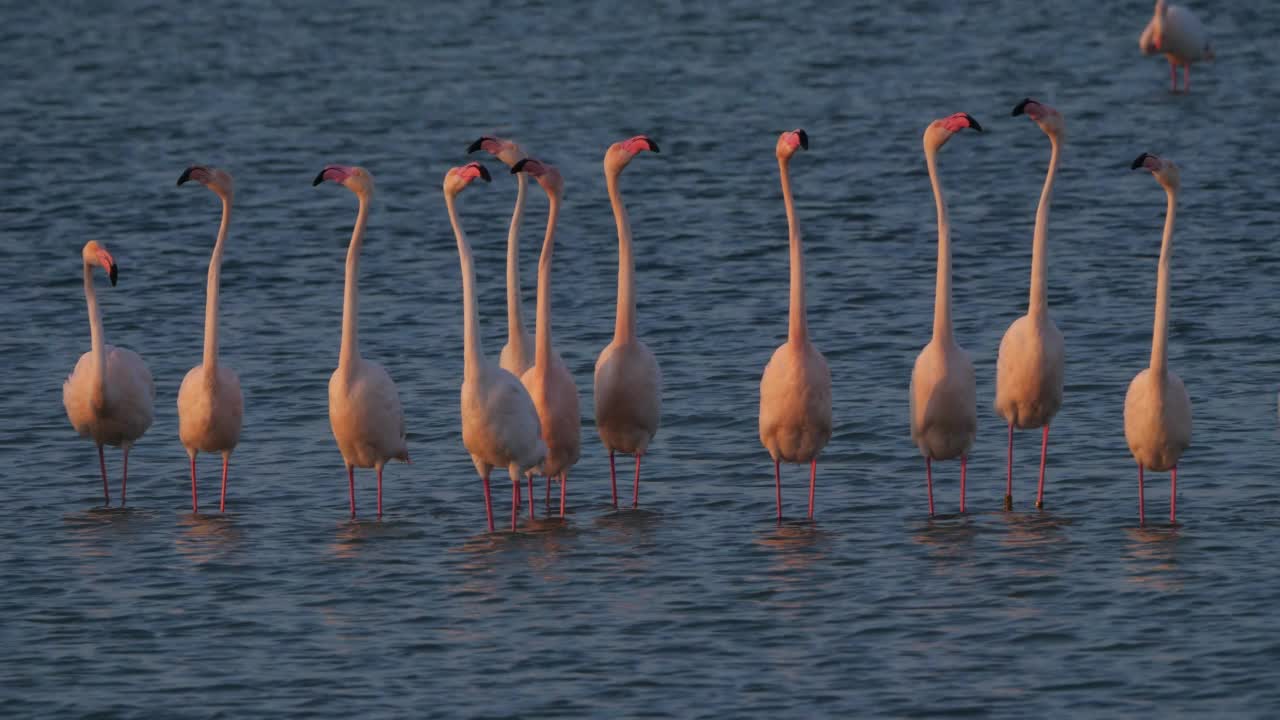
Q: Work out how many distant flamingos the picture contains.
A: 1